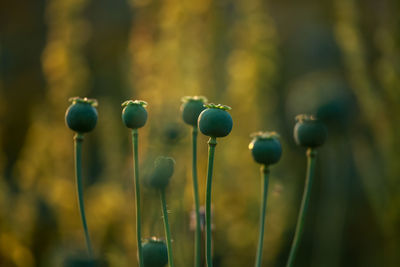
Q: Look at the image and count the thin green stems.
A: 7